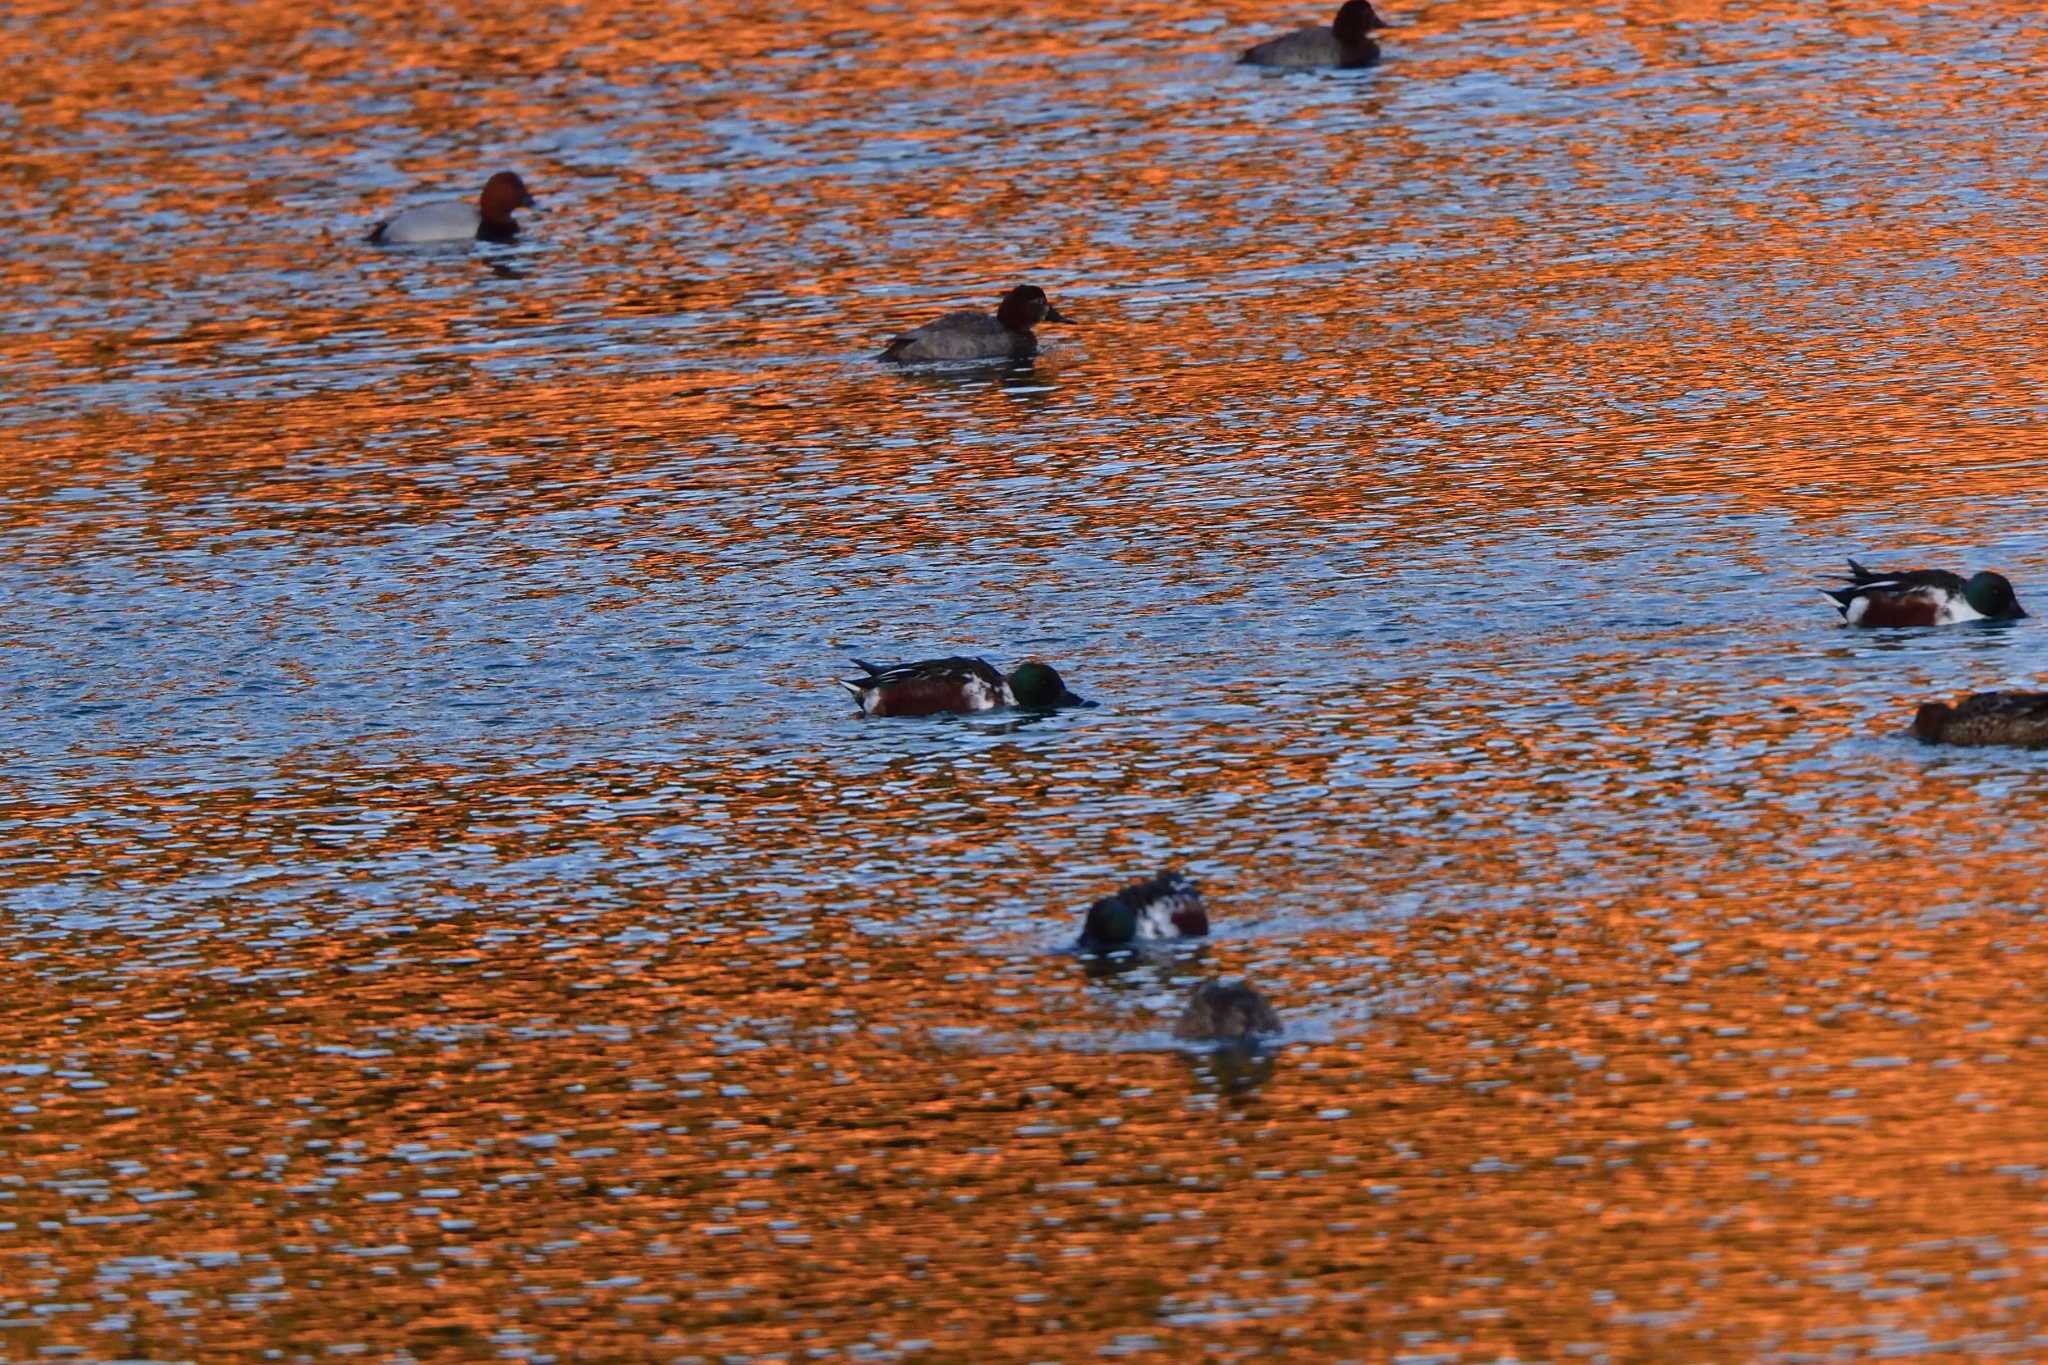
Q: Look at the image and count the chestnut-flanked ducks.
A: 3